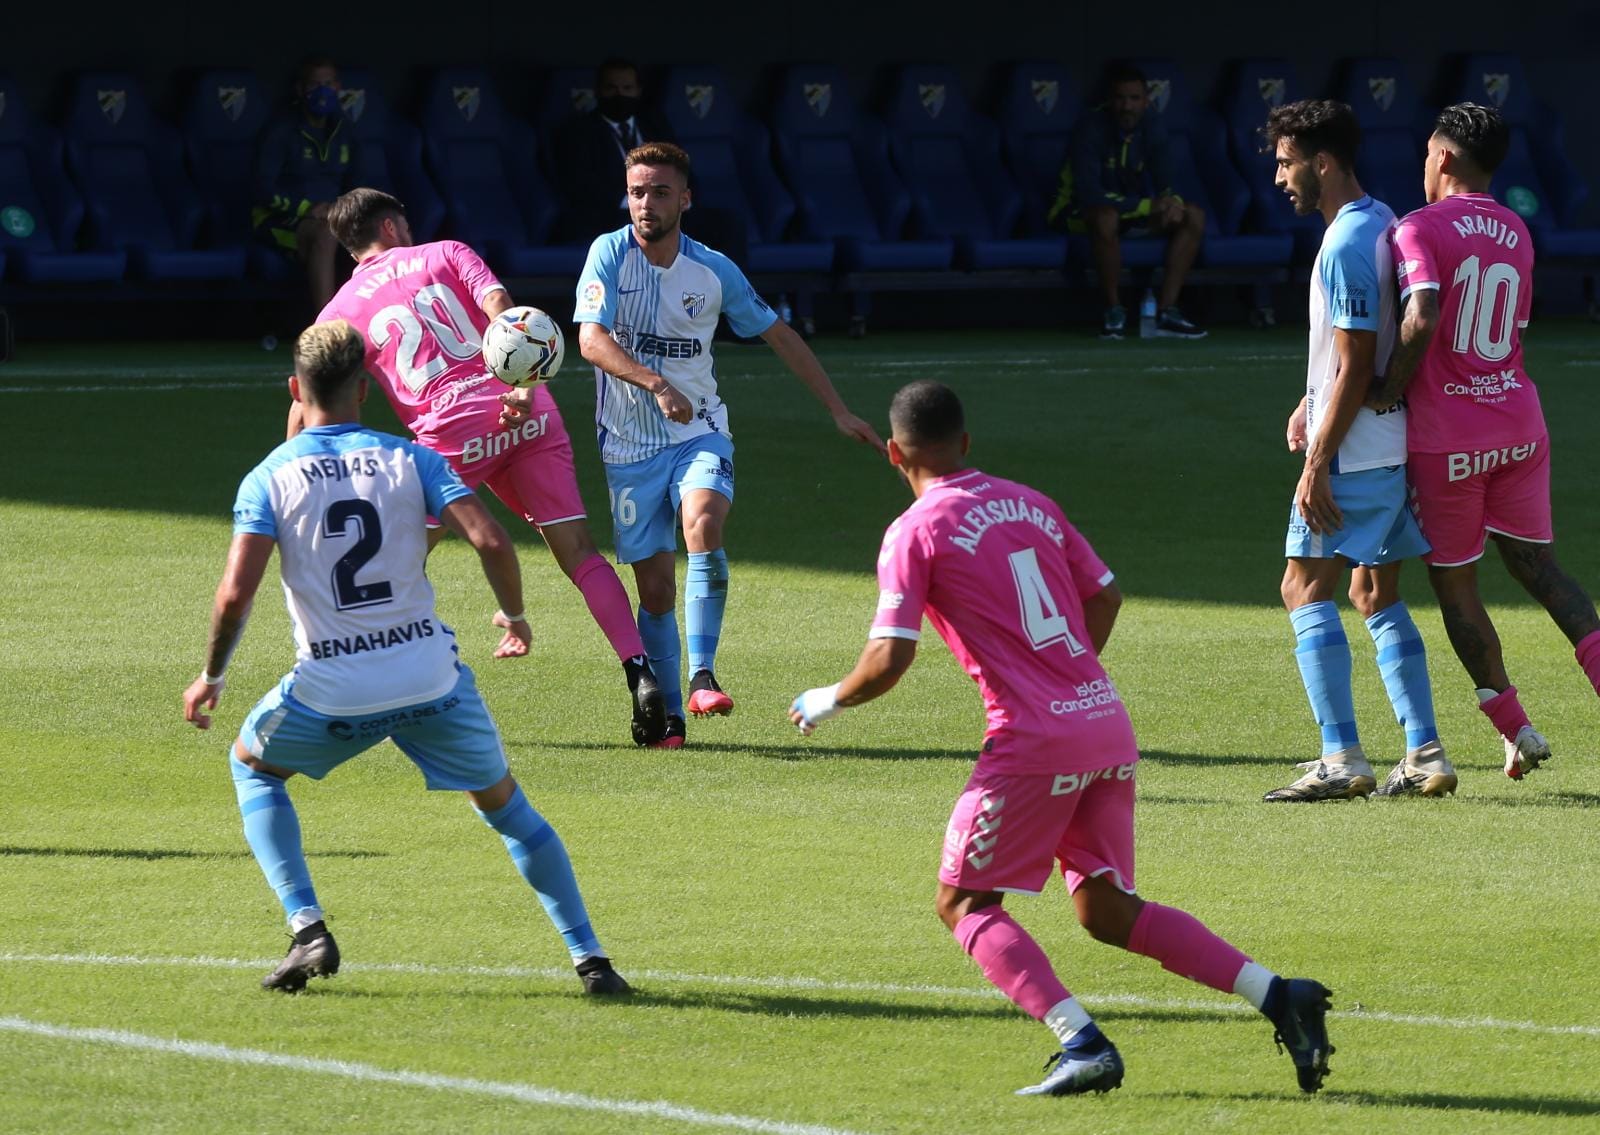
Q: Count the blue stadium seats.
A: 14